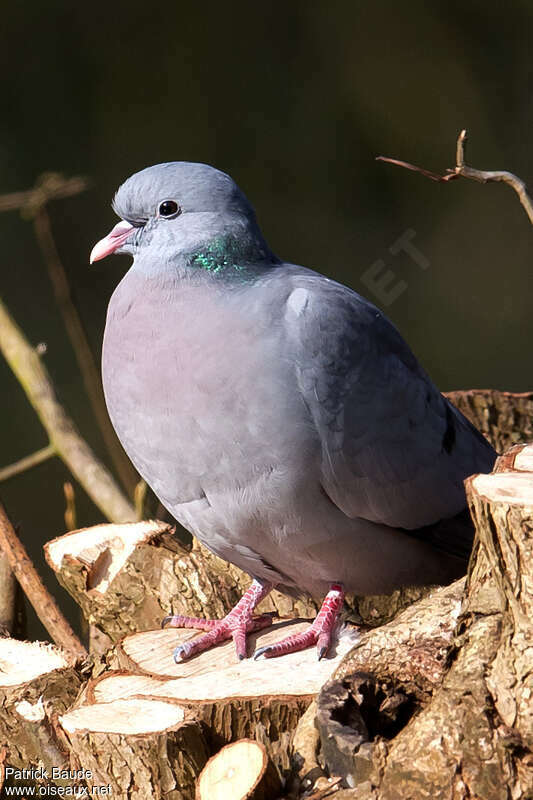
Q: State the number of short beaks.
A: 1